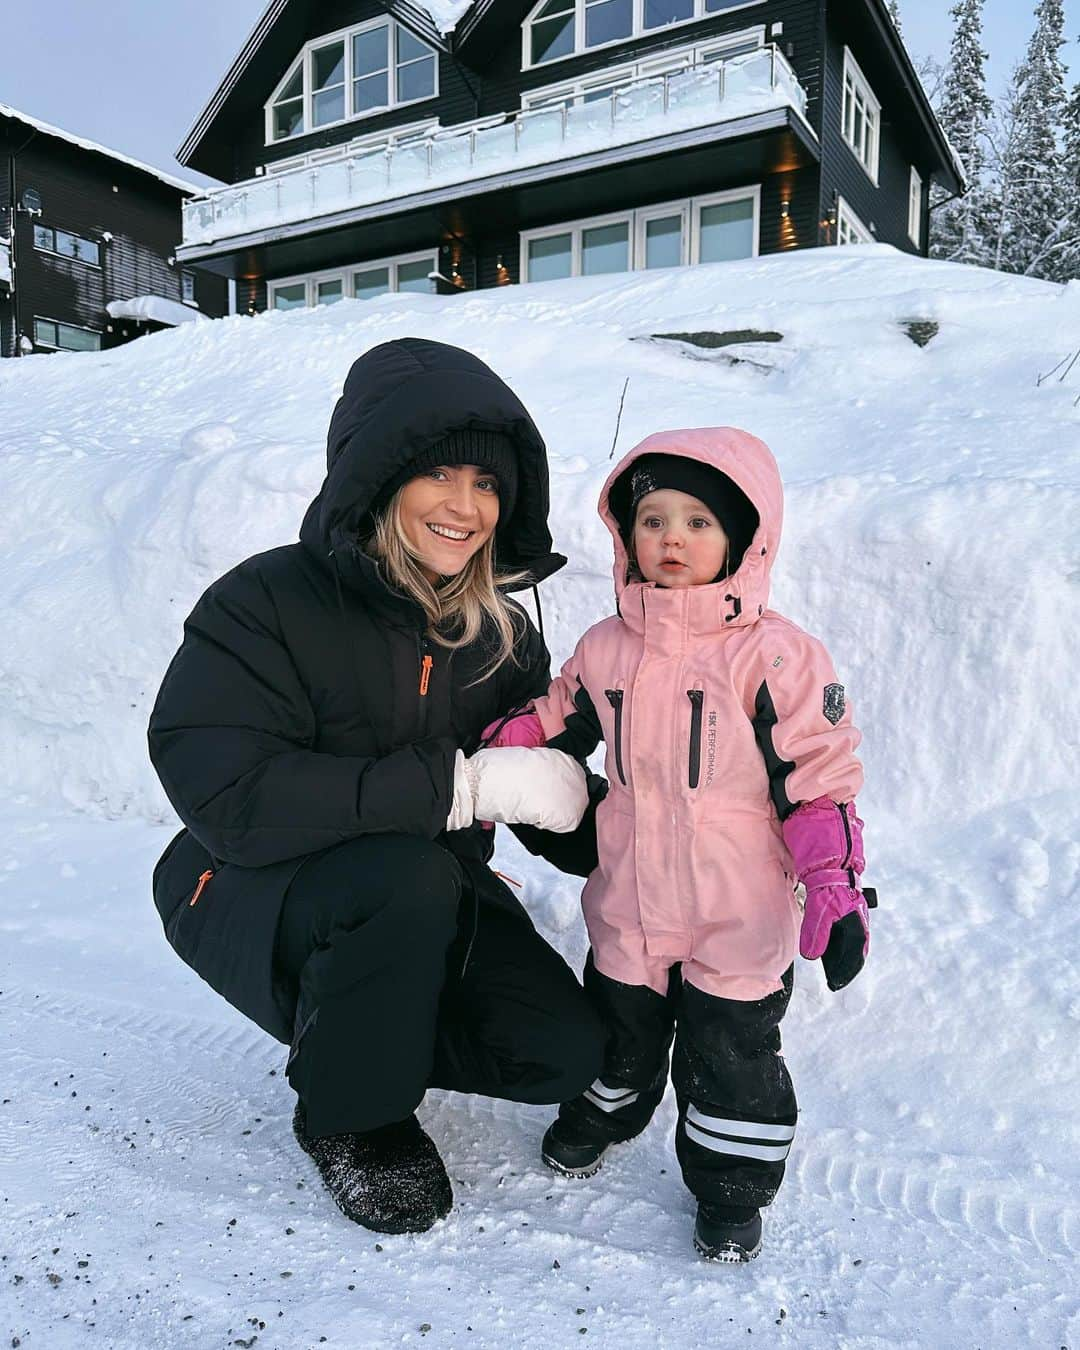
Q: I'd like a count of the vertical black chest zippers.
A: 2